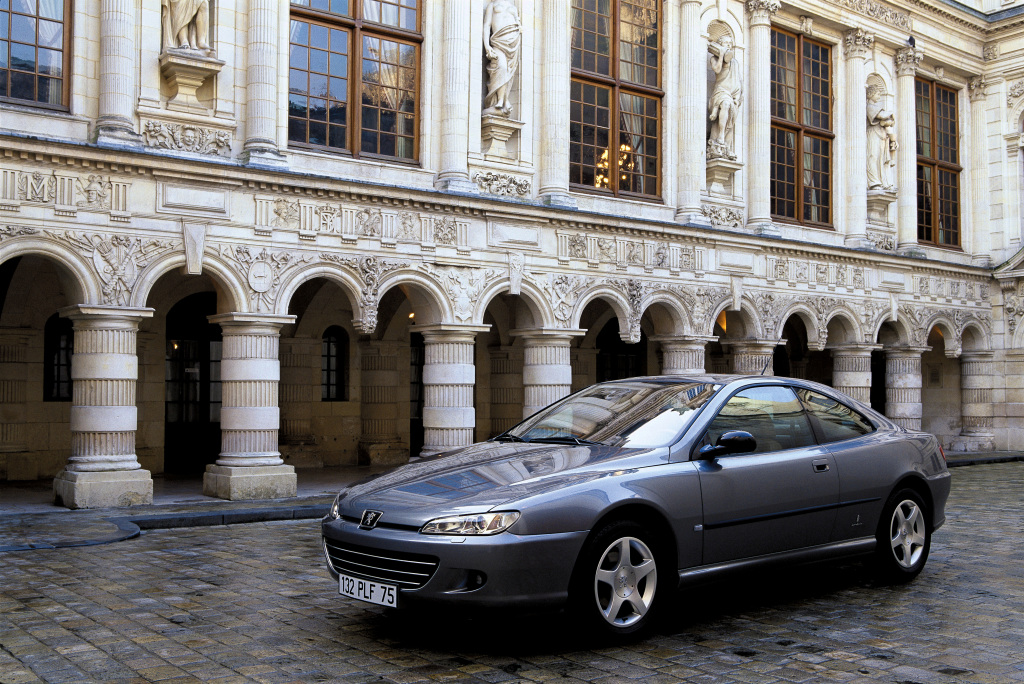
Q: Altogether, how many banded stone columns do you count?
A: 9